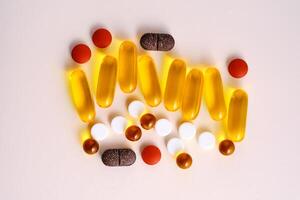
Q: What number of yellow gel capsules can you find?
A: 8